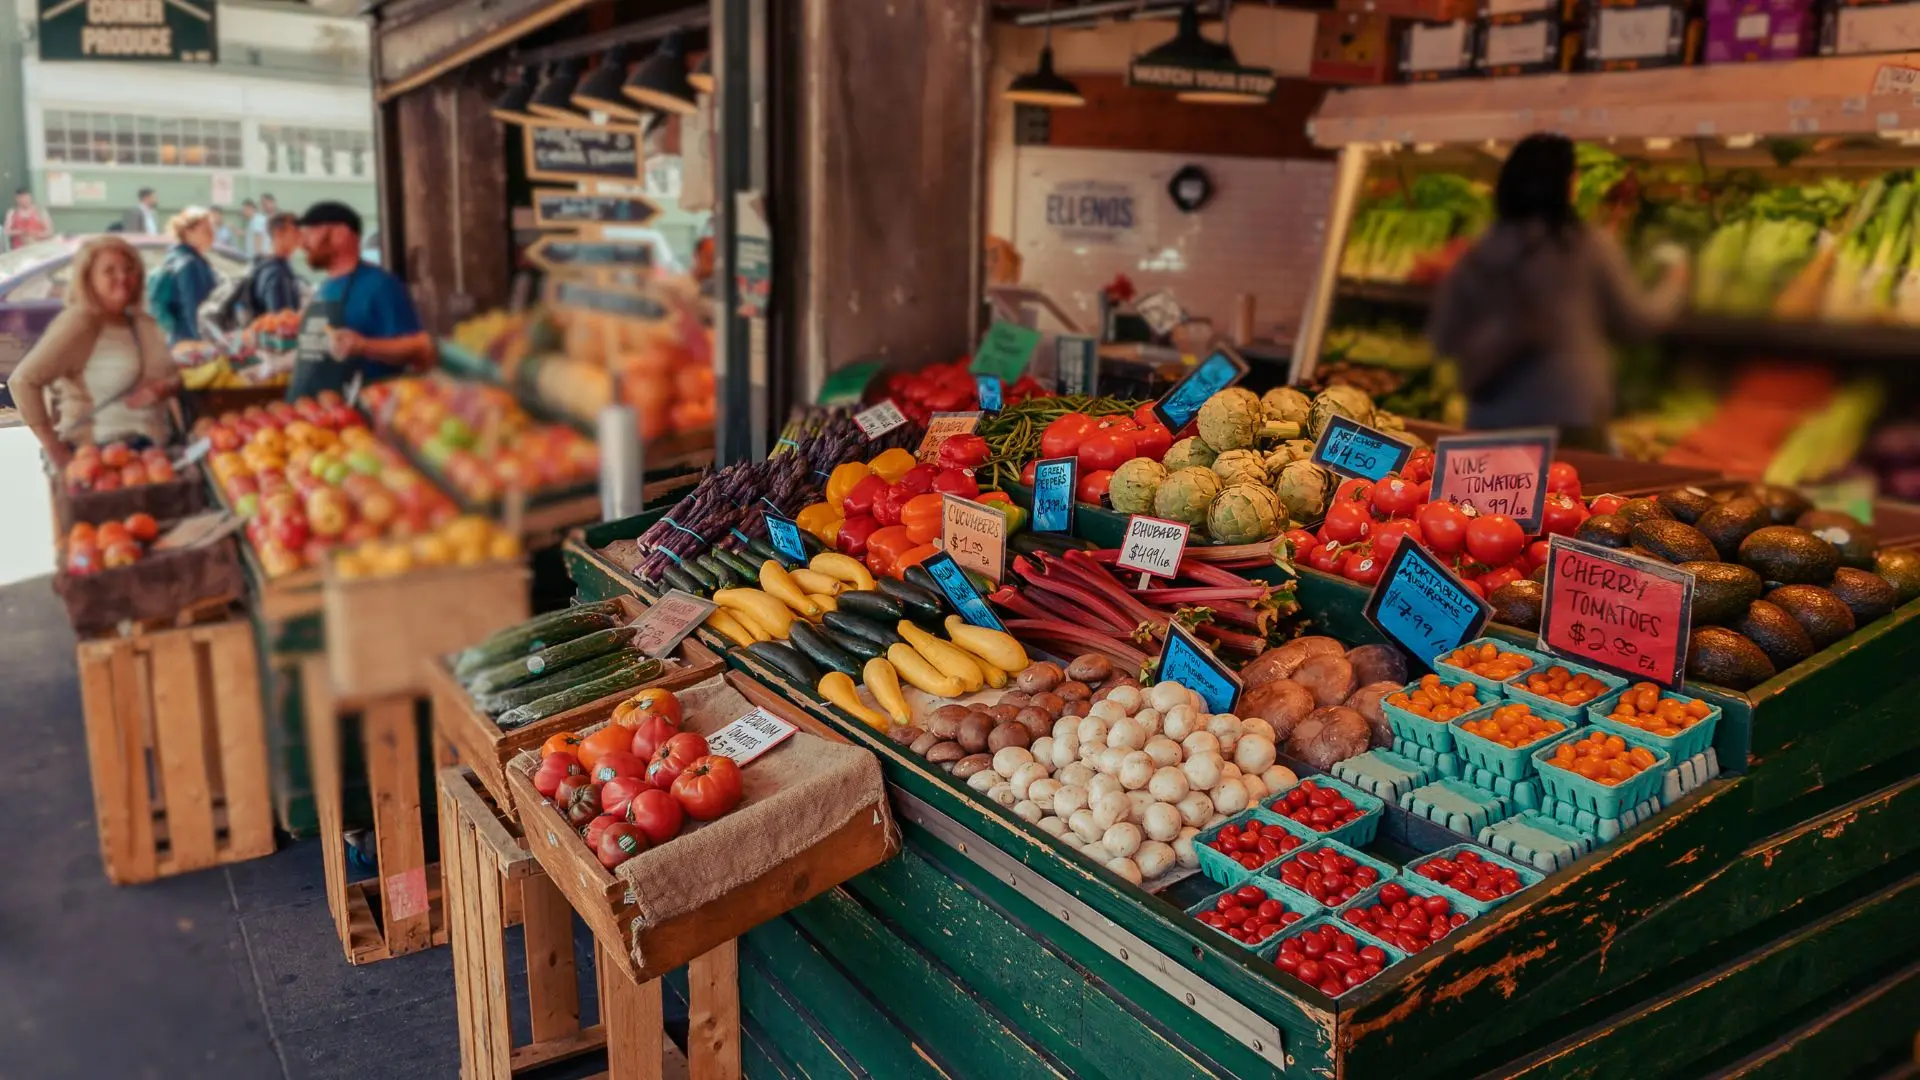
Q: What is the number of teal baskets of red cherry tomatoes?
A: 7